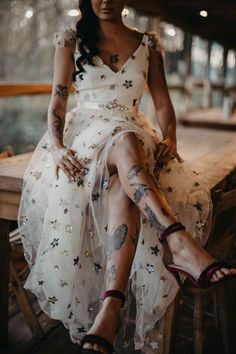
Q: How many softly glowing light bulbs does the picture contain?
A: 5